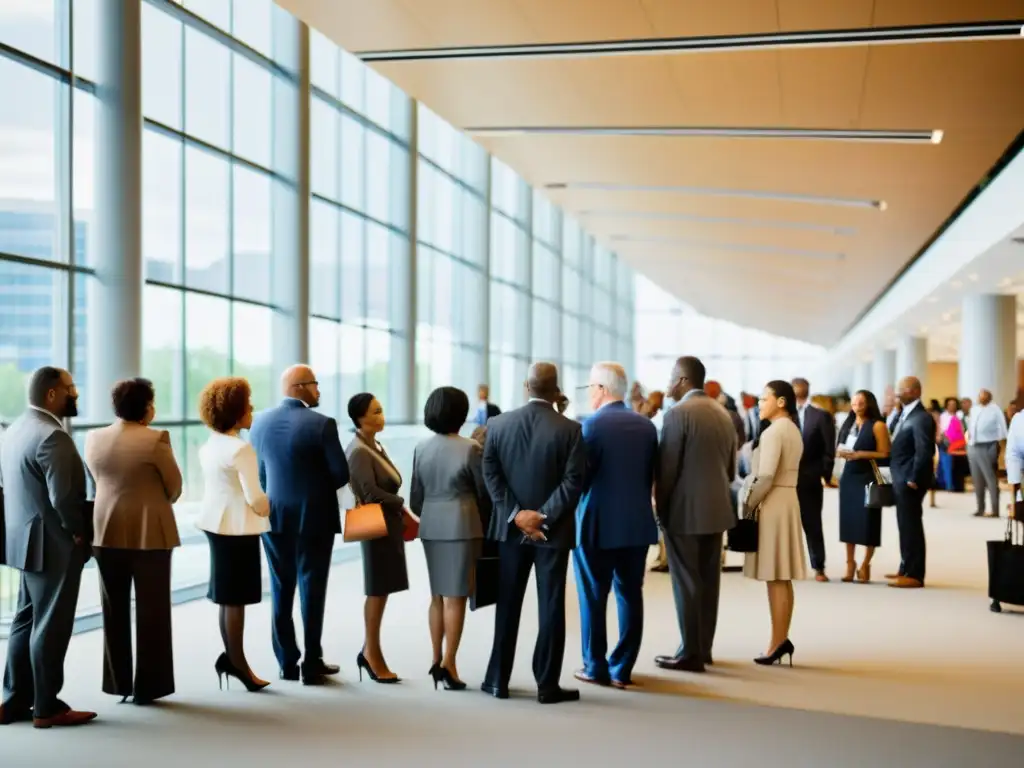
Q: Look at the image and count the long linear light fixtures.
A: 5